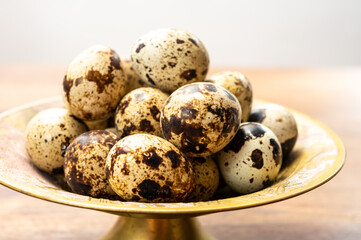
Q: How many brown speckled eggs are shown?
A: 12